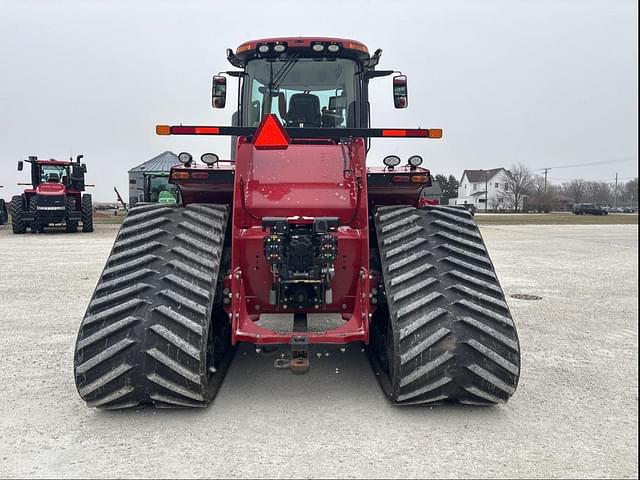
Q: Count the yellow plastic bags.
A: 0